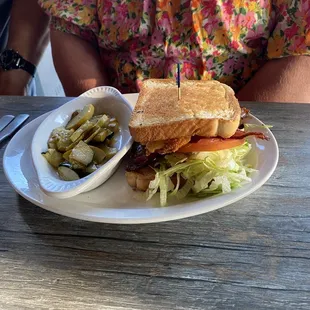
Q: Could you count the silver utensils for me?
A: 2